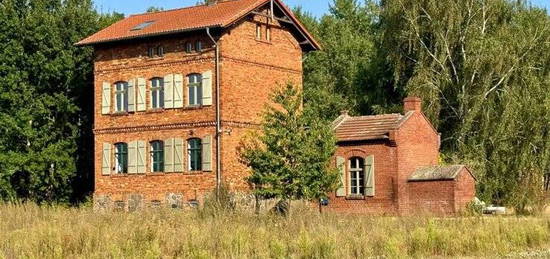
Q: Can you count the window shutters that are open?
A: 14